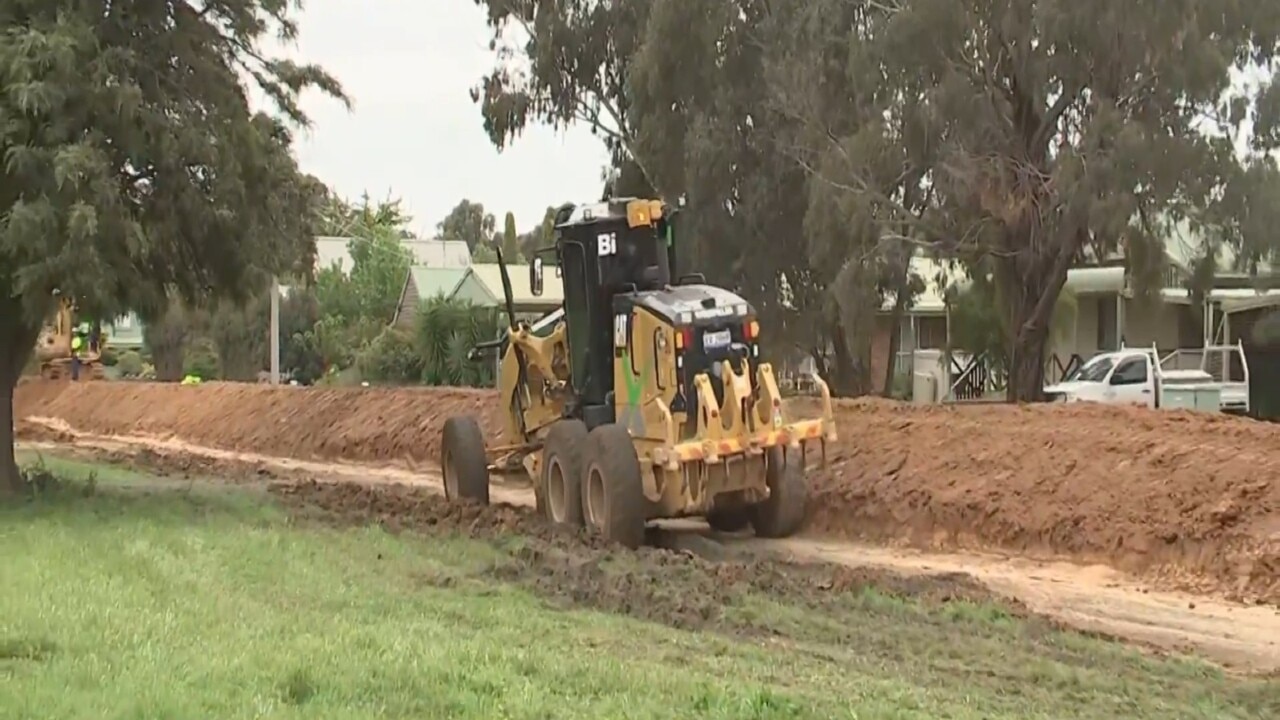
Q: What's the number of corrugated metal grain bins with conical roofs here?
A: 0